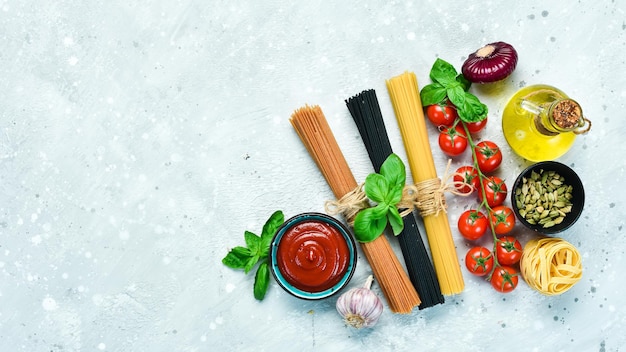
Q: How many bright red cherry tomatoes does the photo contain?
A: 11